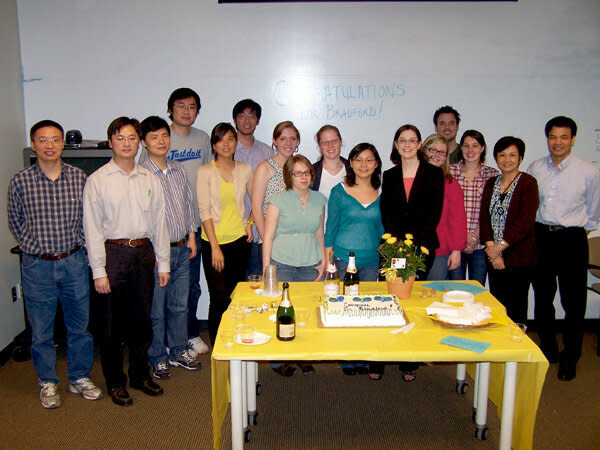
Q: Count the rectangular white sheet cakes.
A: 1